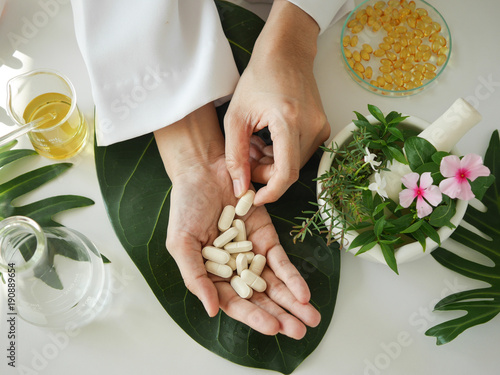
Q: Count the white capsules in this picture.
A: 13